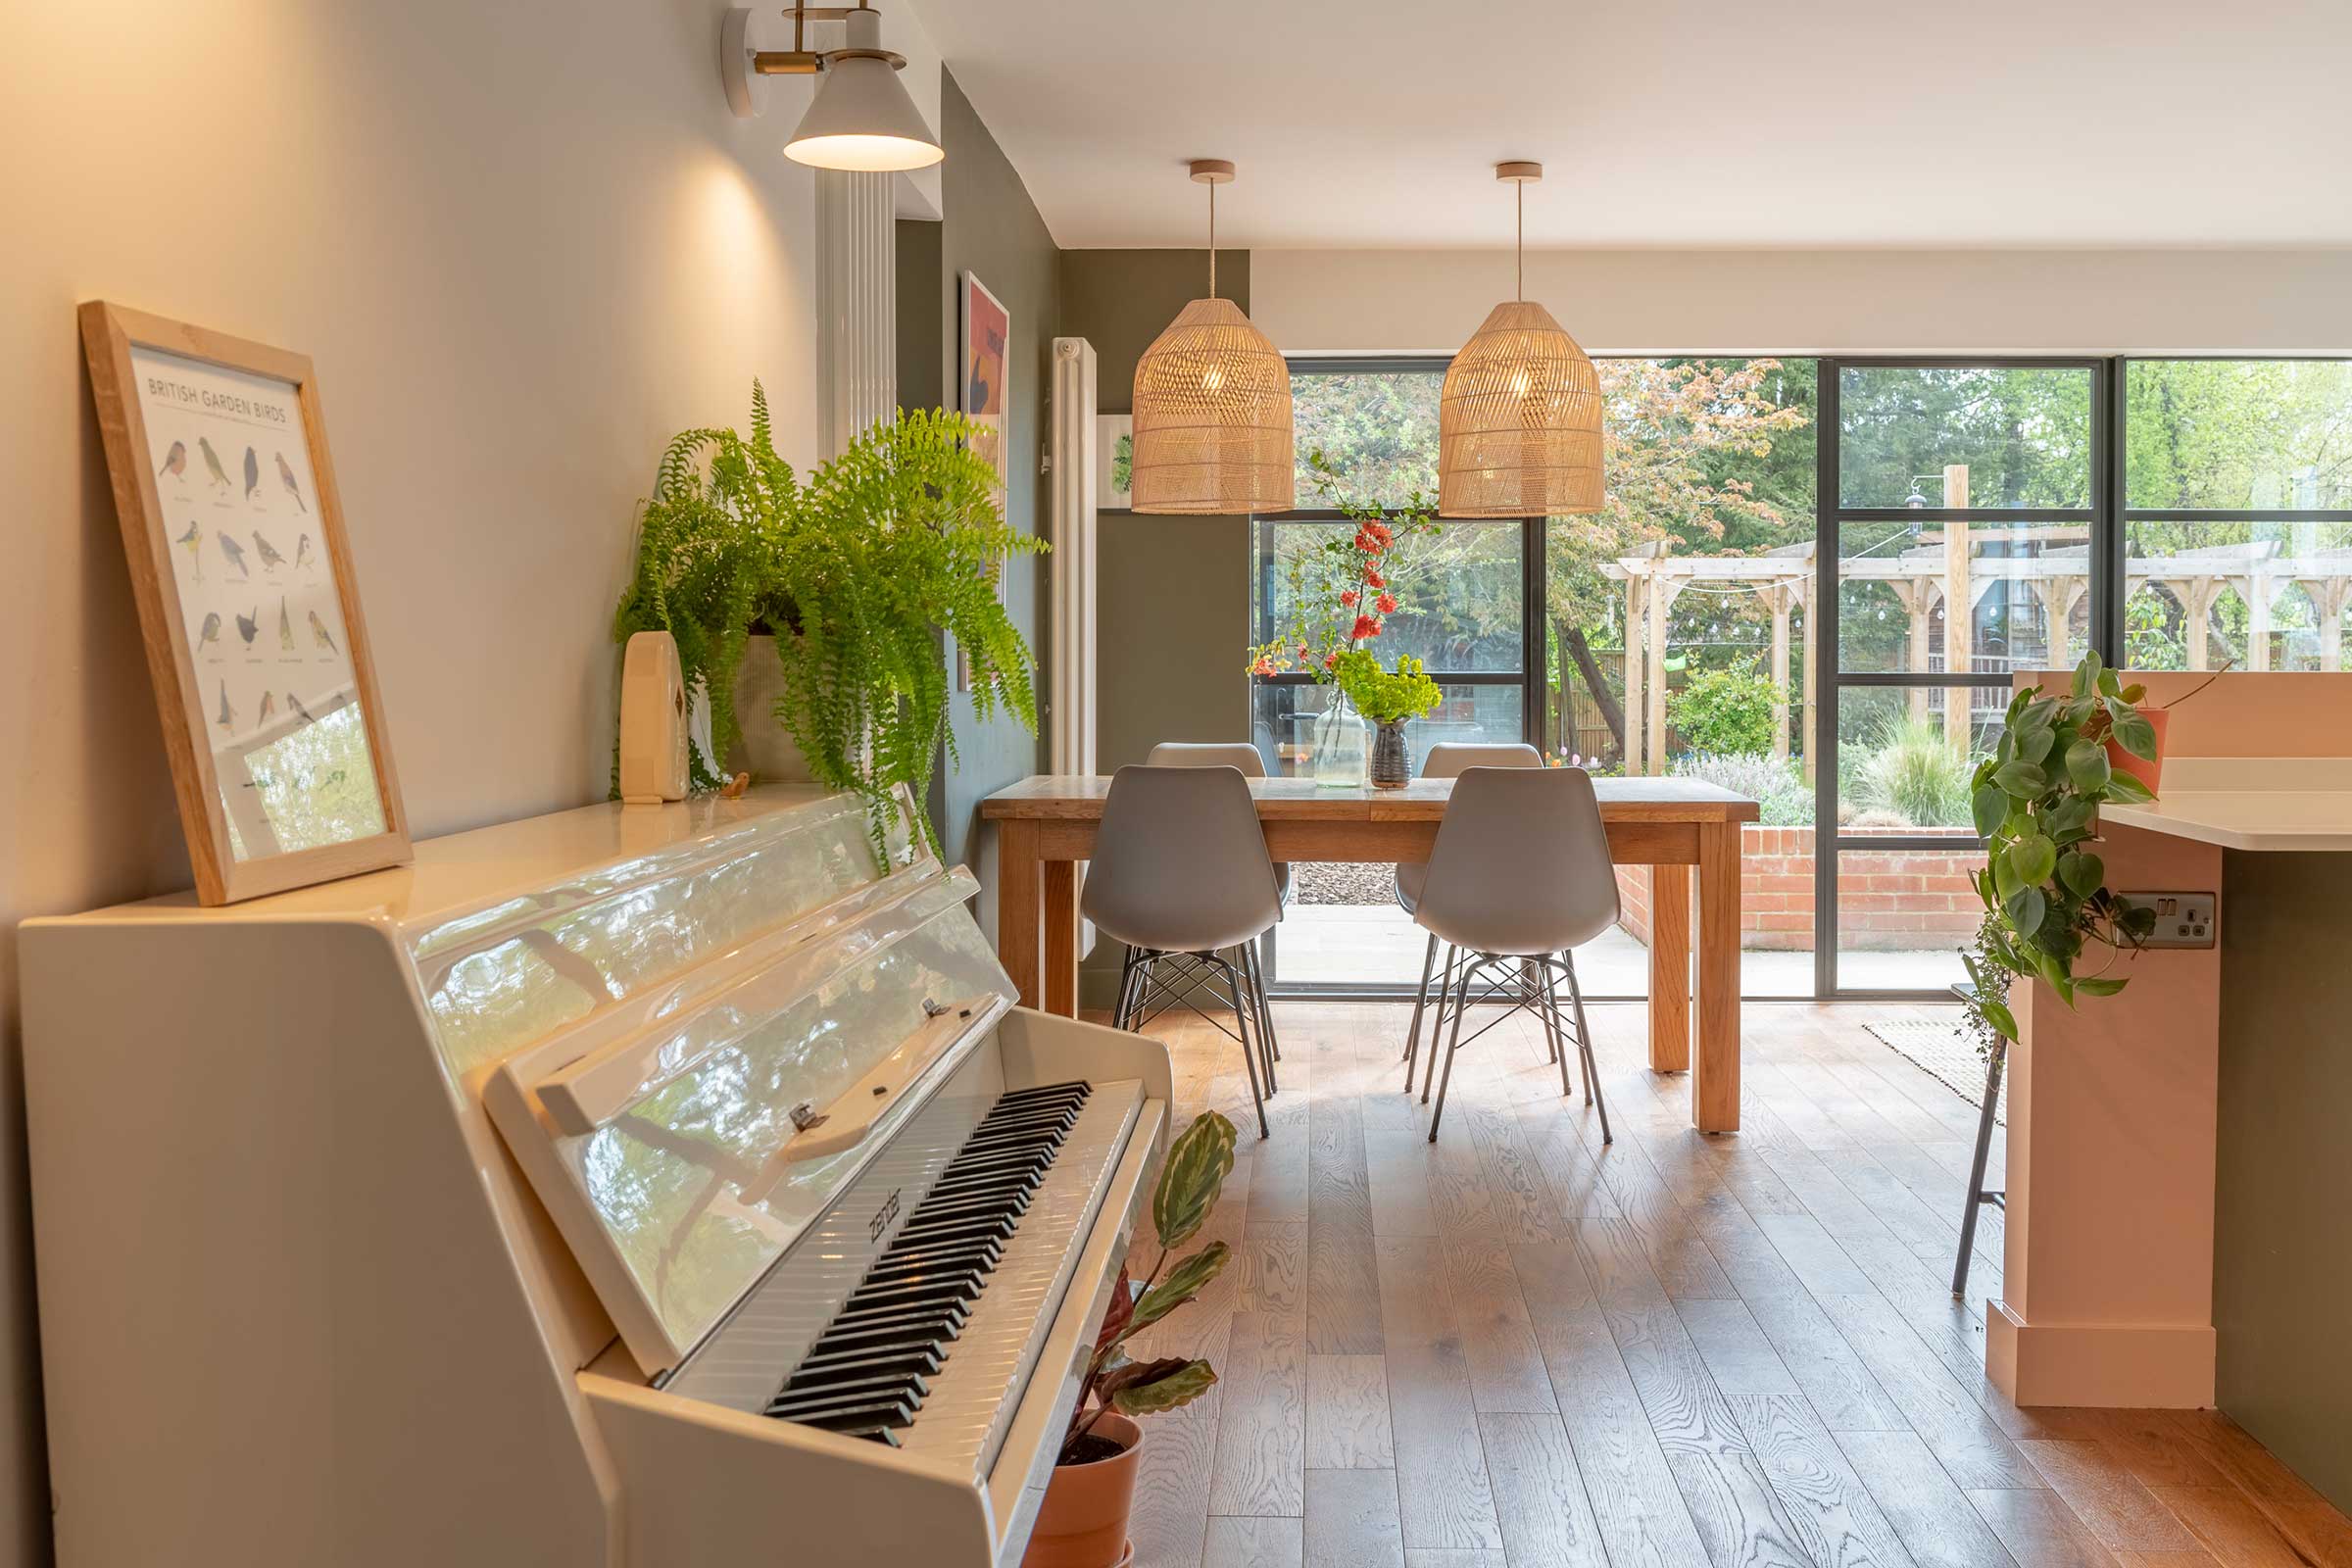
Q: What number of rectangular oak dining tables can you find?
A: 1